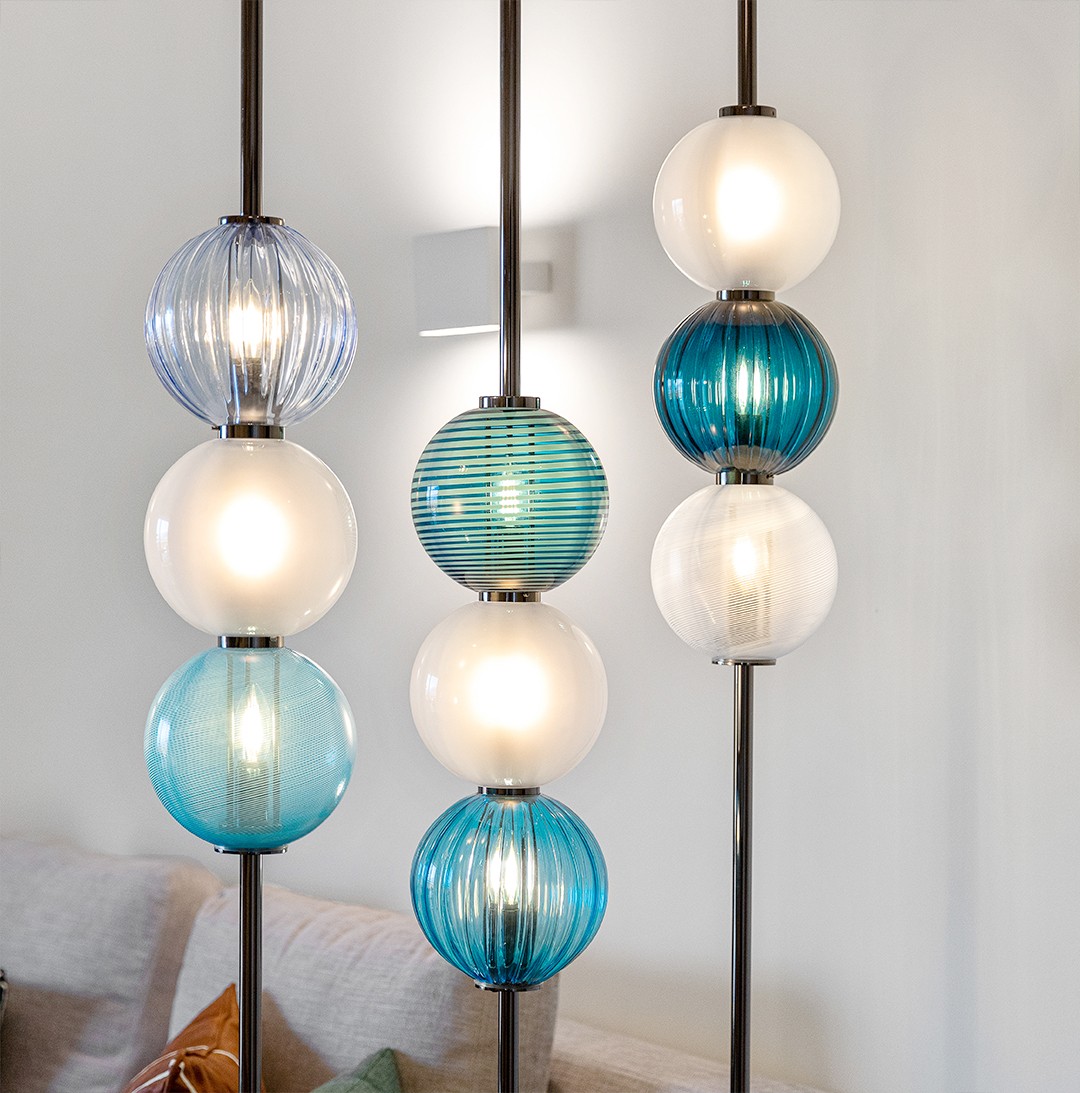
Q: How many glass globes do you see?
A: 9